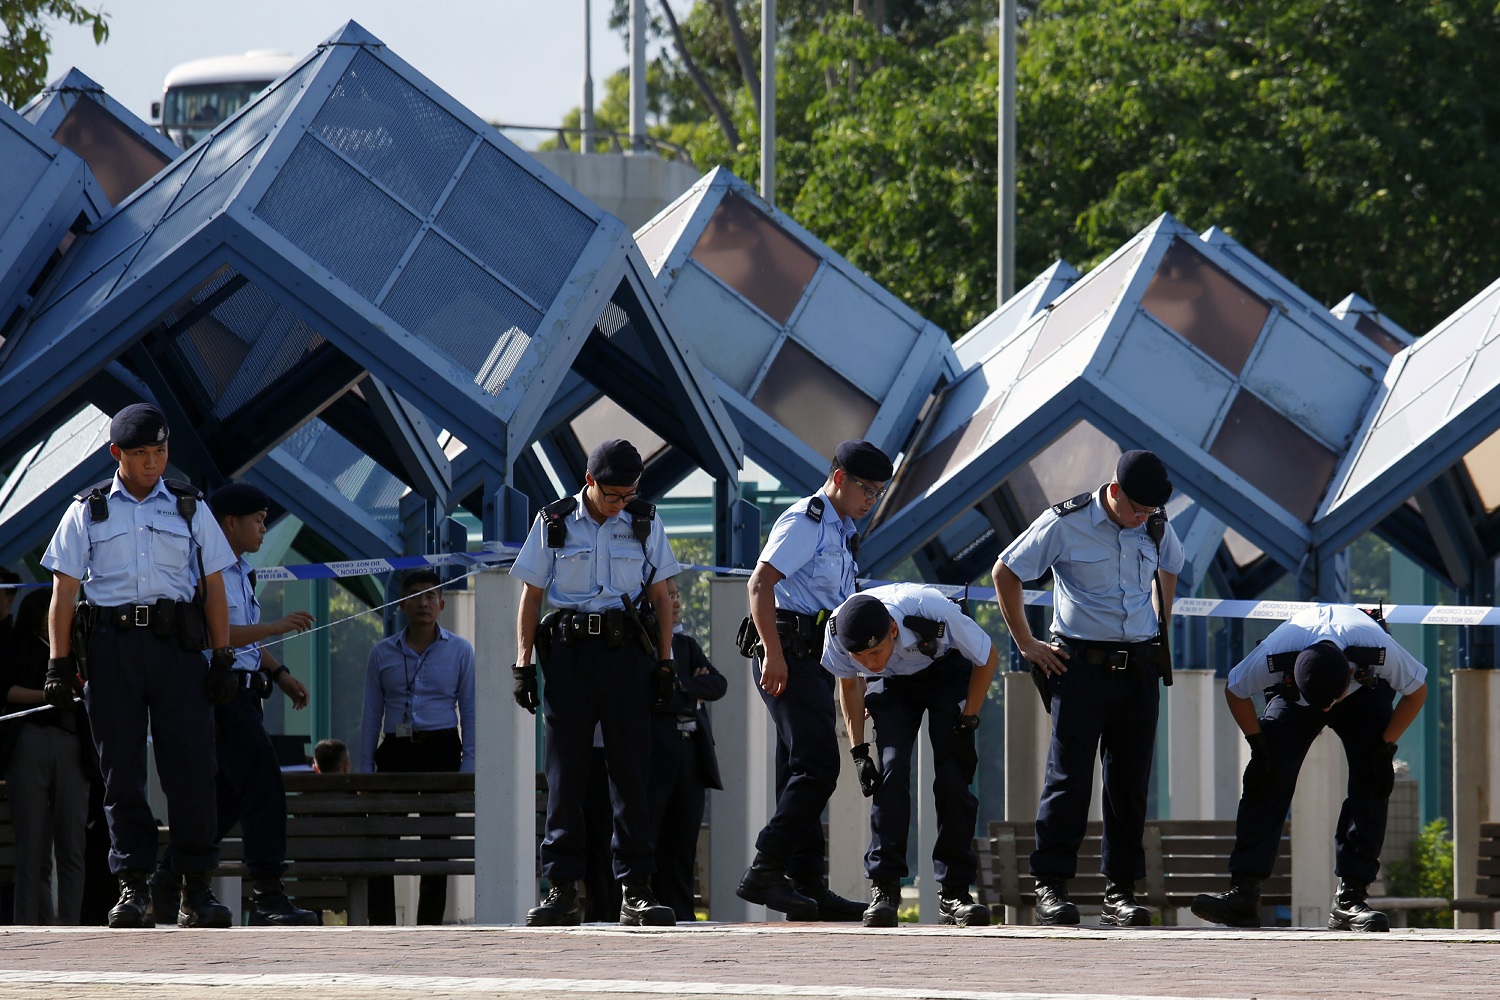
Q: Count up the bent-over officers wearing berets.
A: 2